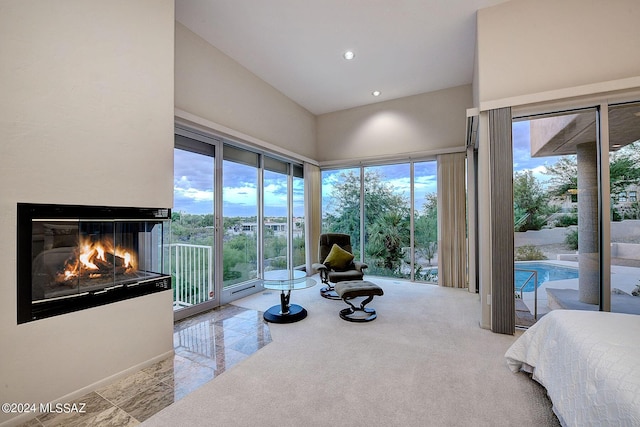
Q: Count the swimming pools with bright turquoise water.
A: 1